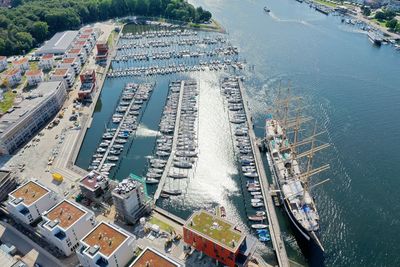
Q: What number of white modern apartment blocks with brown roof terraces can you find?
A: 4